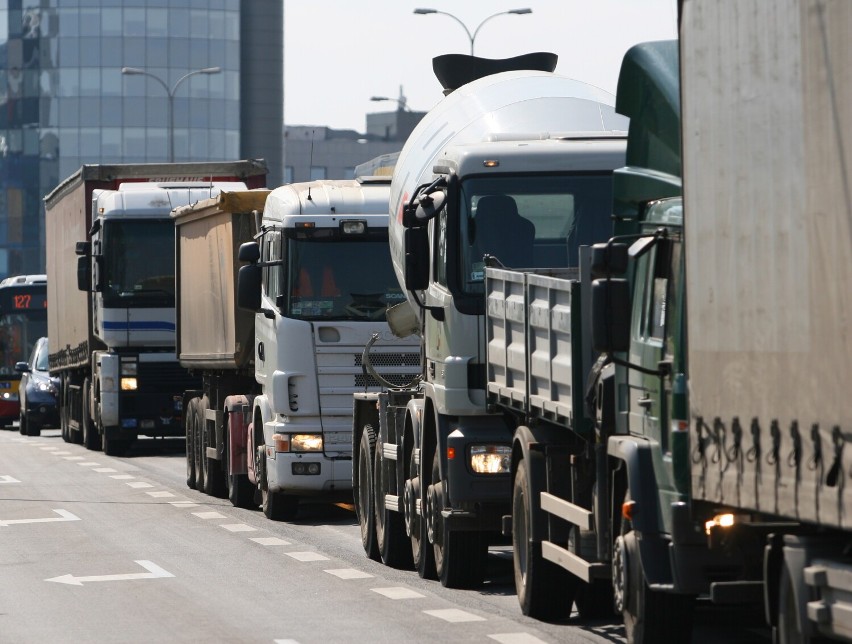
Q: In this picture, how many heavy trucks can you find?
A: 5